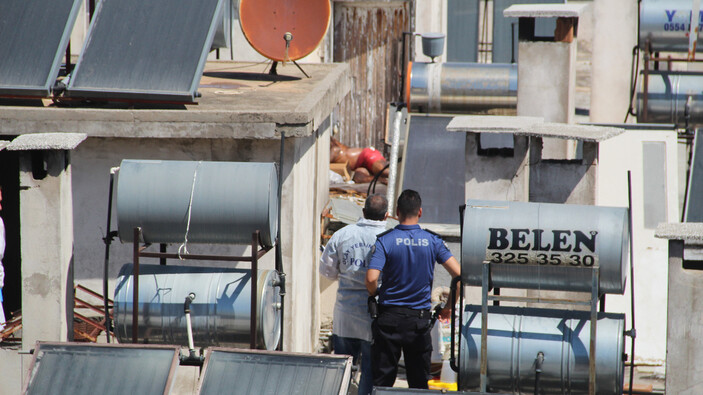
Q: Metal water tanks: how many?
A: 7